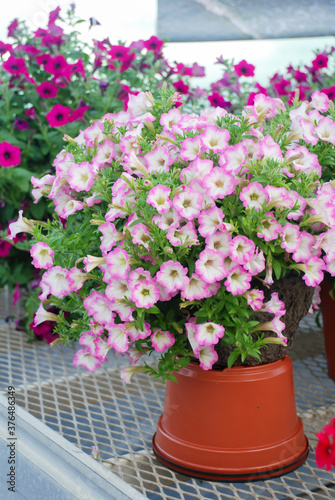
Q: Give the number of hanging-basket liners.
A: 1